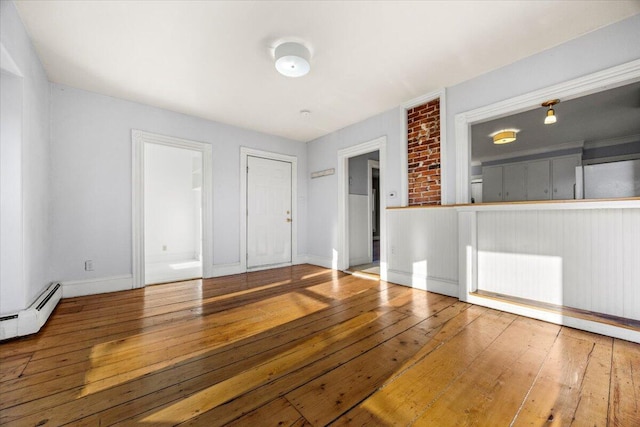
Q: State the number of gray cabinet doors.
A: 4